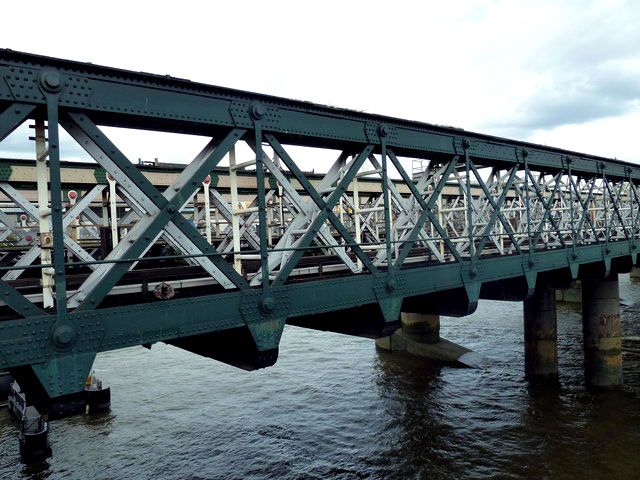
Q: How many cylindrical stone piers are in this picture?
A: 3